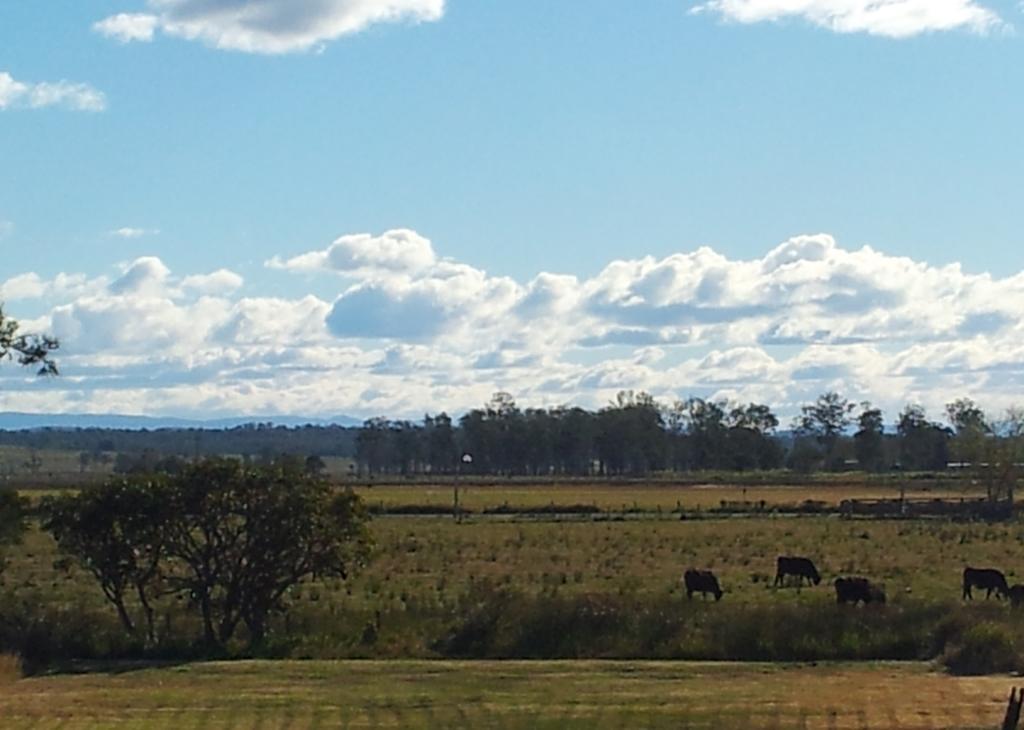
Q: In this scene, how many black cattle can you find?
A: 5